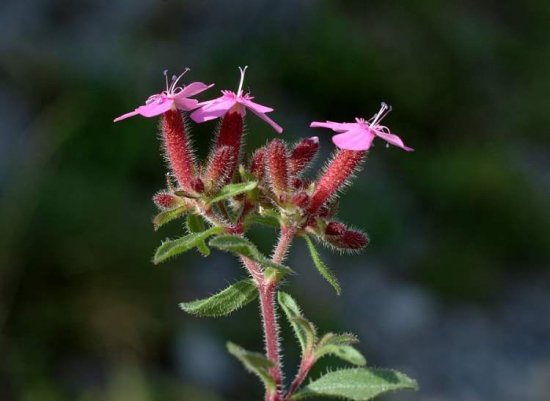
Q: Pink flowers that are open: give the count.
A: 3